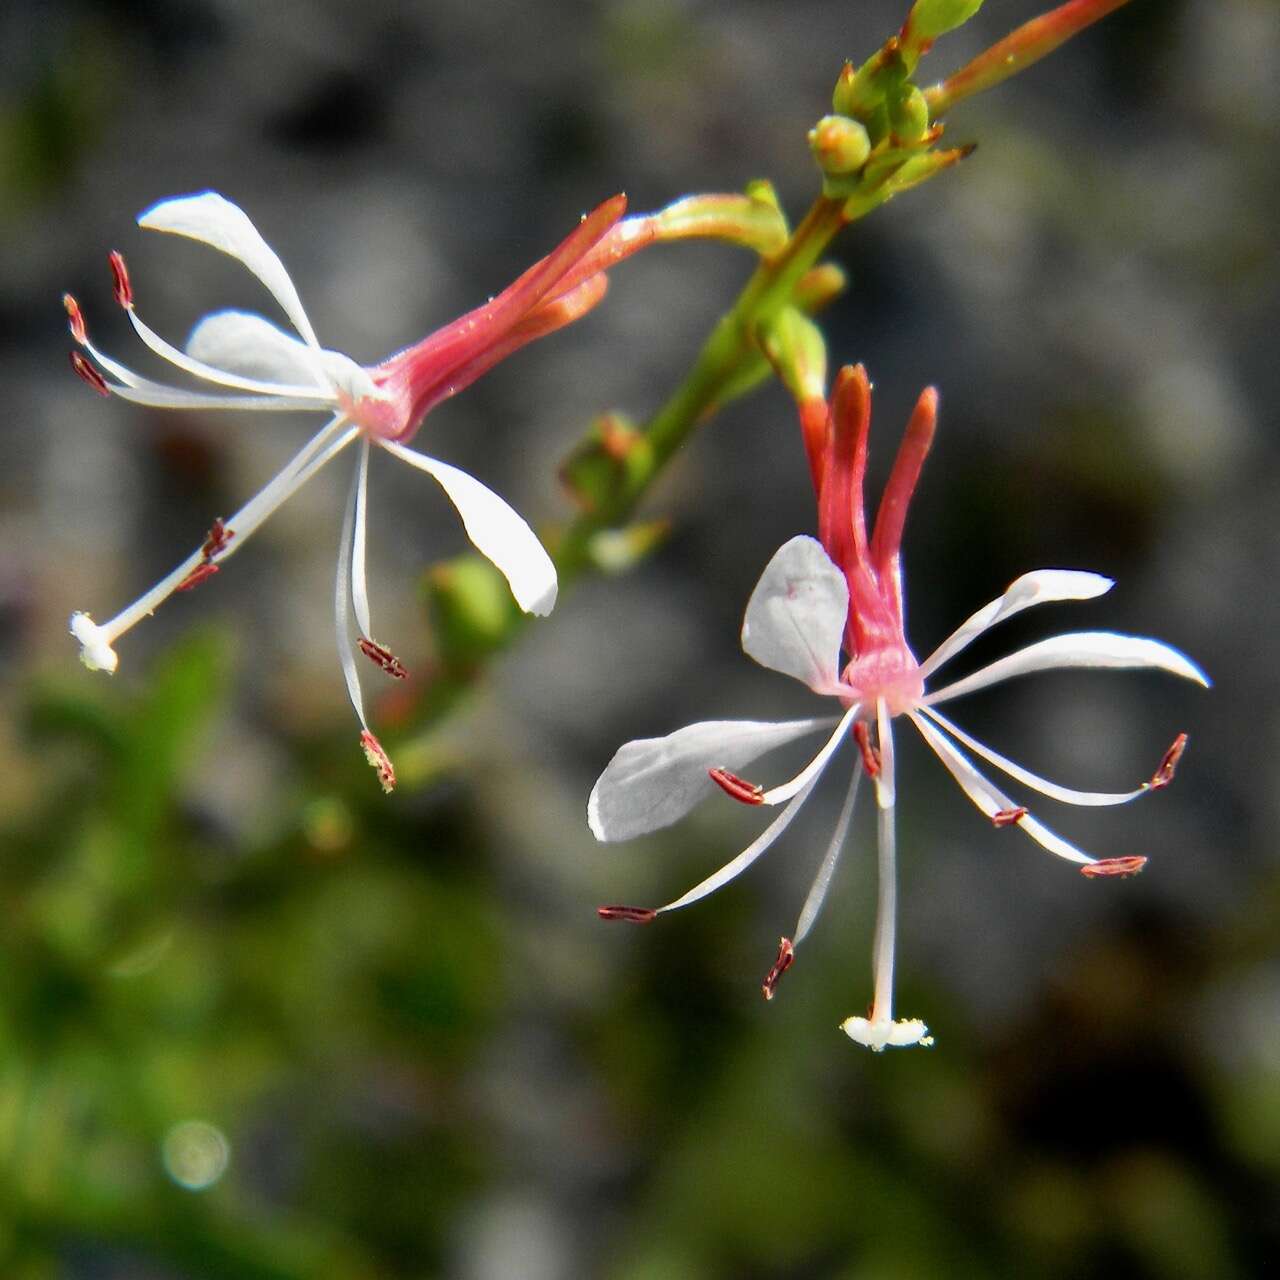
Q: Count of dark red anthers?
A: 14